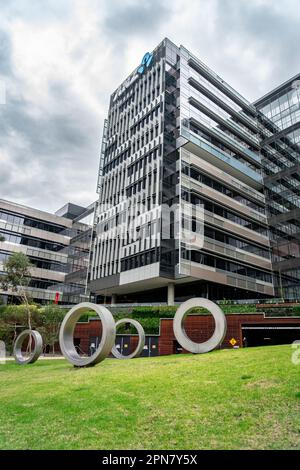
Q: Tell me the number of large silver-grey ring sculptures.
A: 4